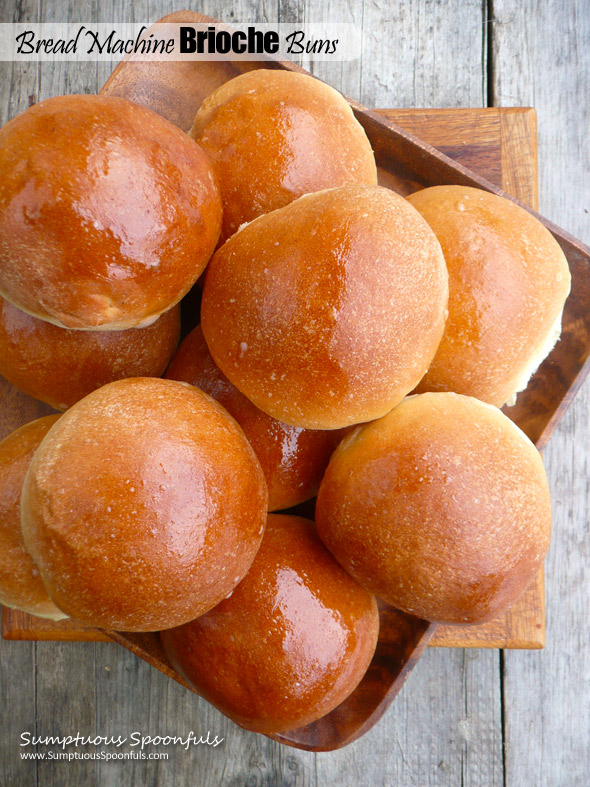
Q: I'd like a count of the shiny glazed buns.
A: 10